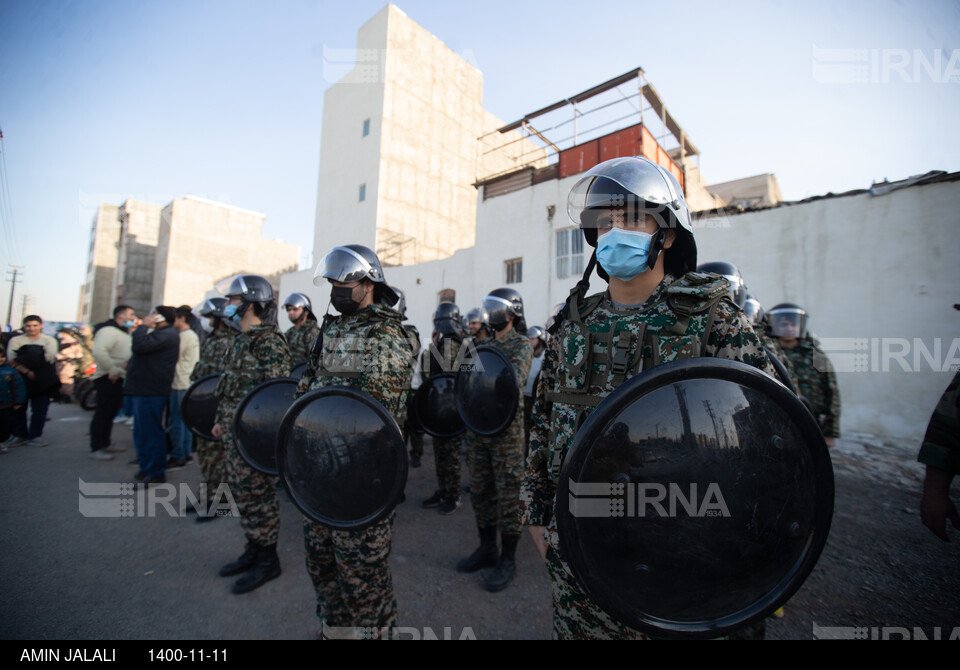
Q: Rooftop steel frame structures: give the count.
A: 1